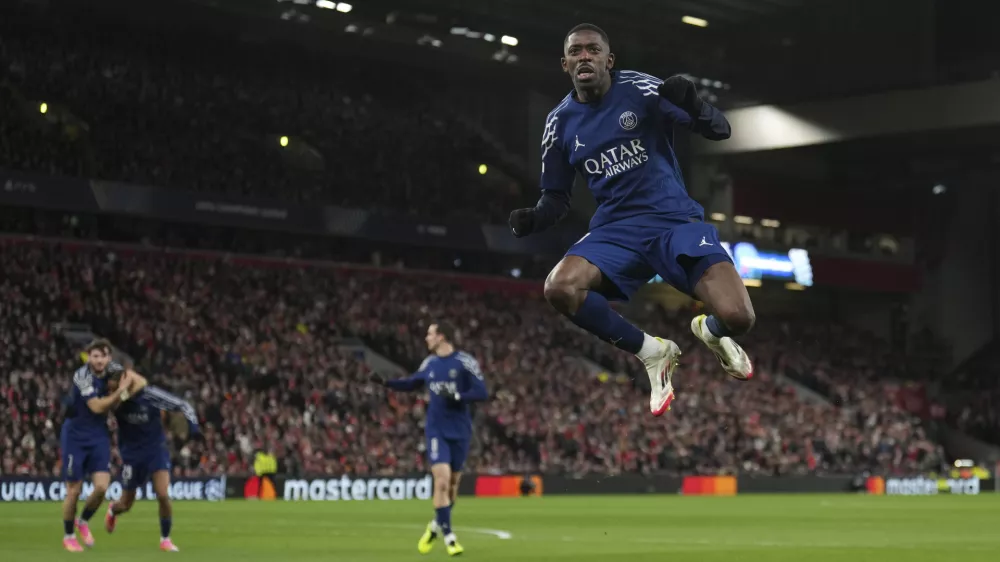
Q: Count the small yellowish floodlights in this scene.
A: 3